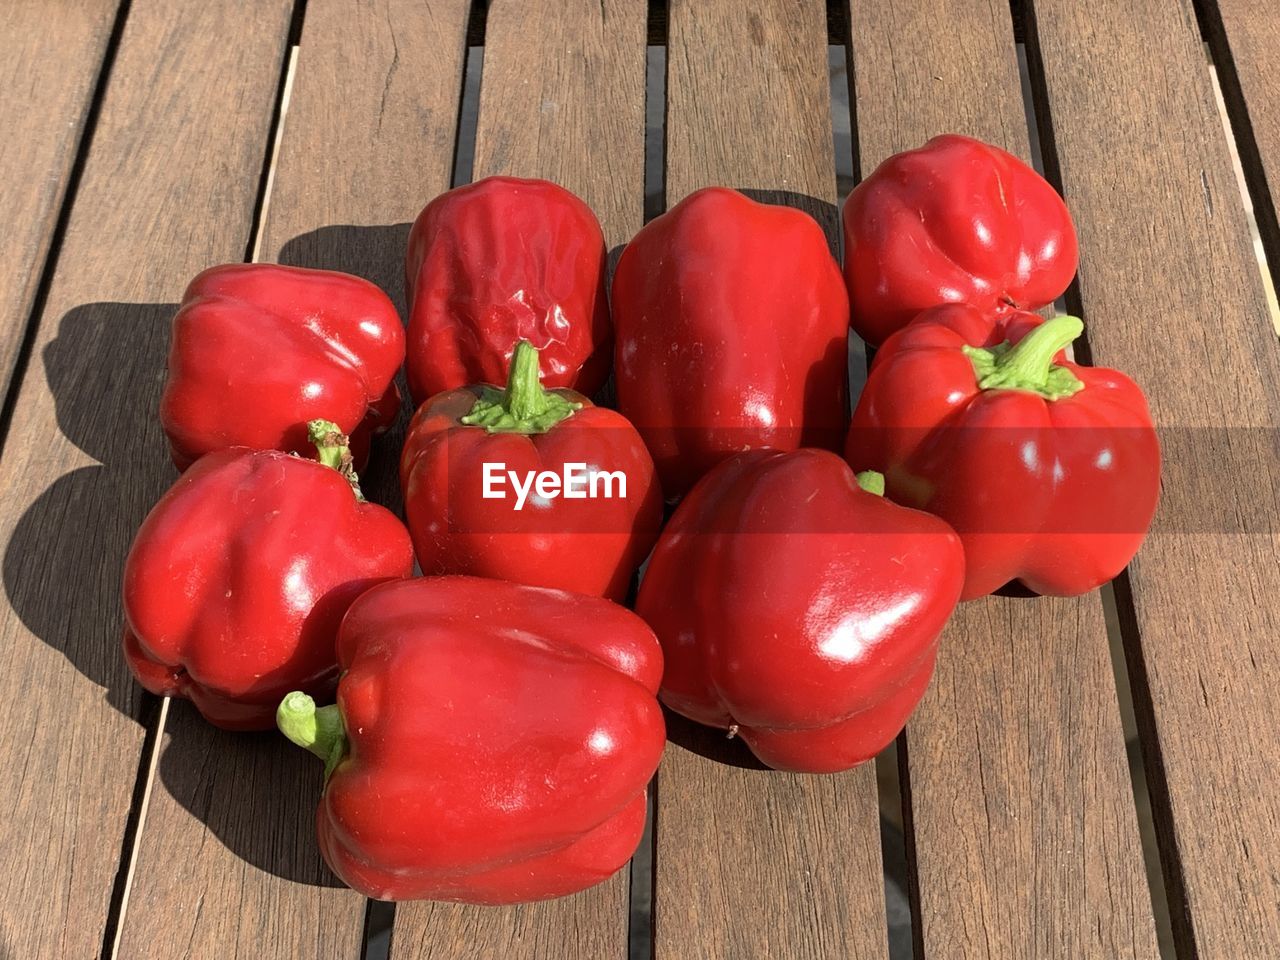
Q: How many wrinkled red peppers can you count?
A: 1